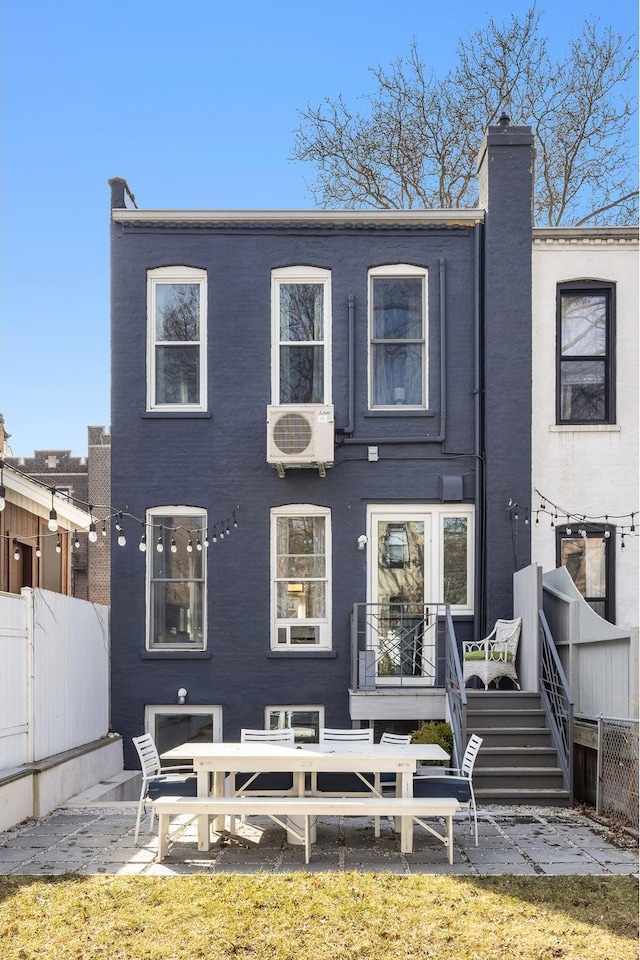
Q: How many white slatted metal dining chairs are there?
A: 5